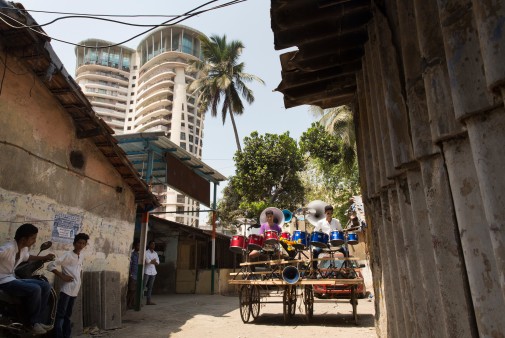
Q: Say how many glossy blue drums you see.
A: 4